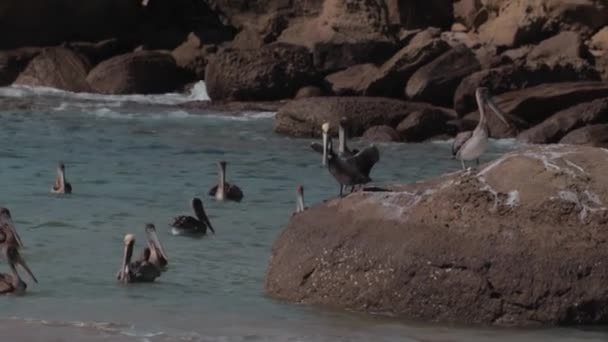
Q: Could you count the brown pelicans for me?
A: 11